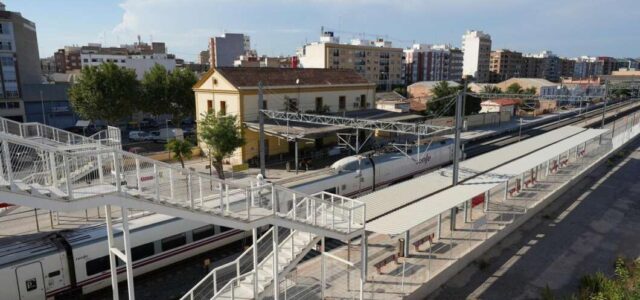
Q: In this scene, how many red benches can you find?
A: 7